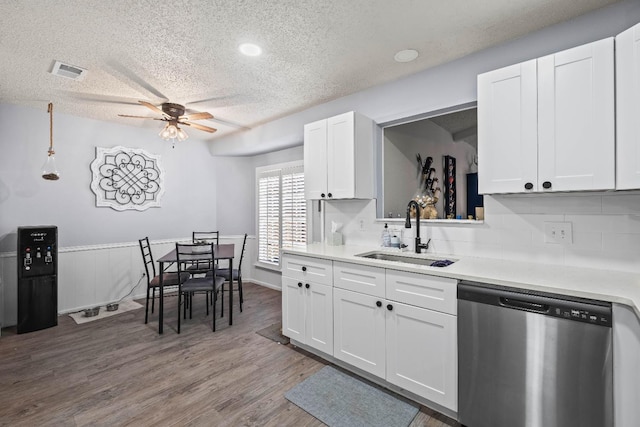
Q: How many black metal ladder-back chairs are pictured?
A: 4